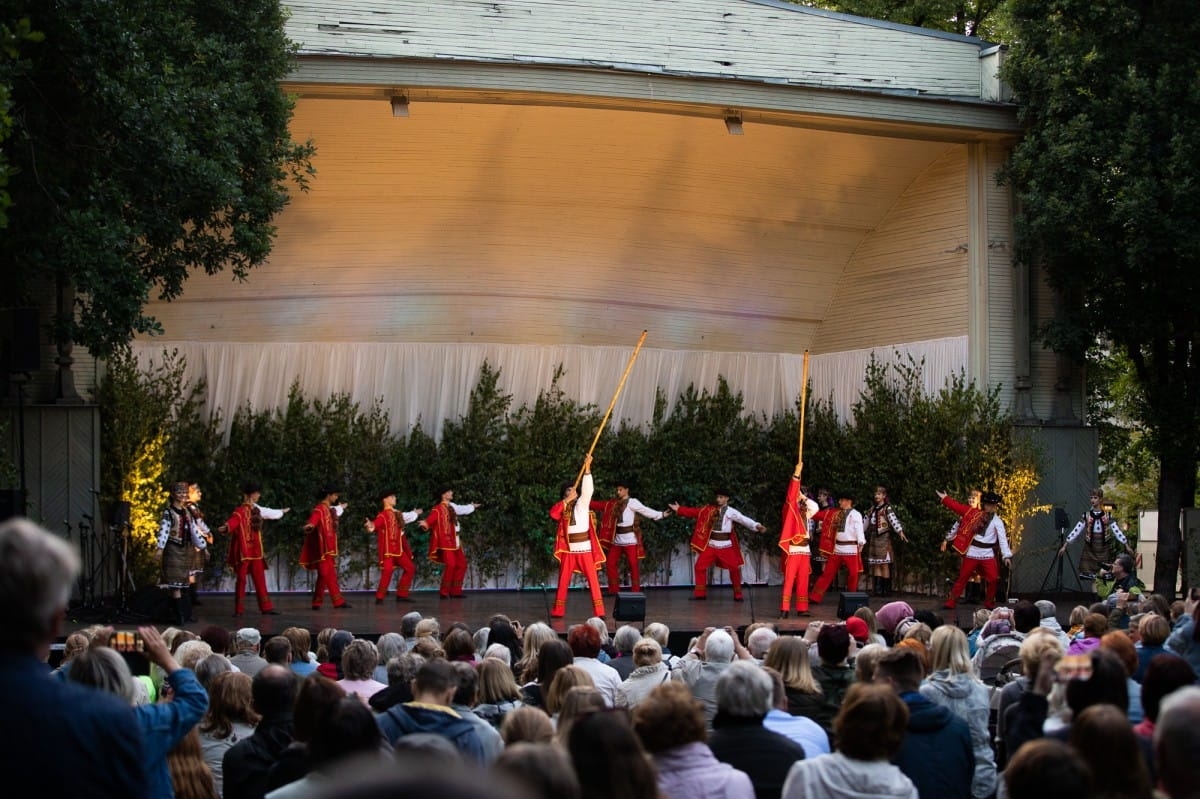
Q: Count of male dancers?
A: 10